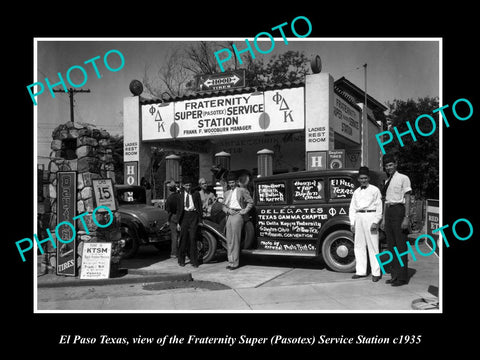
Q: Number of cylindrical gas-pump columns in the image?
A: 3